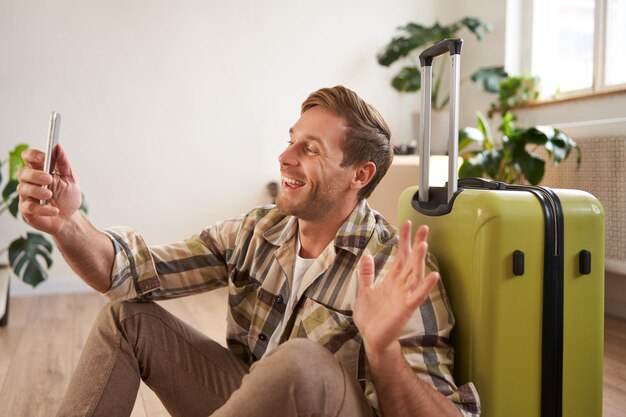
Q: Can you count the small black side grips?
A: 2